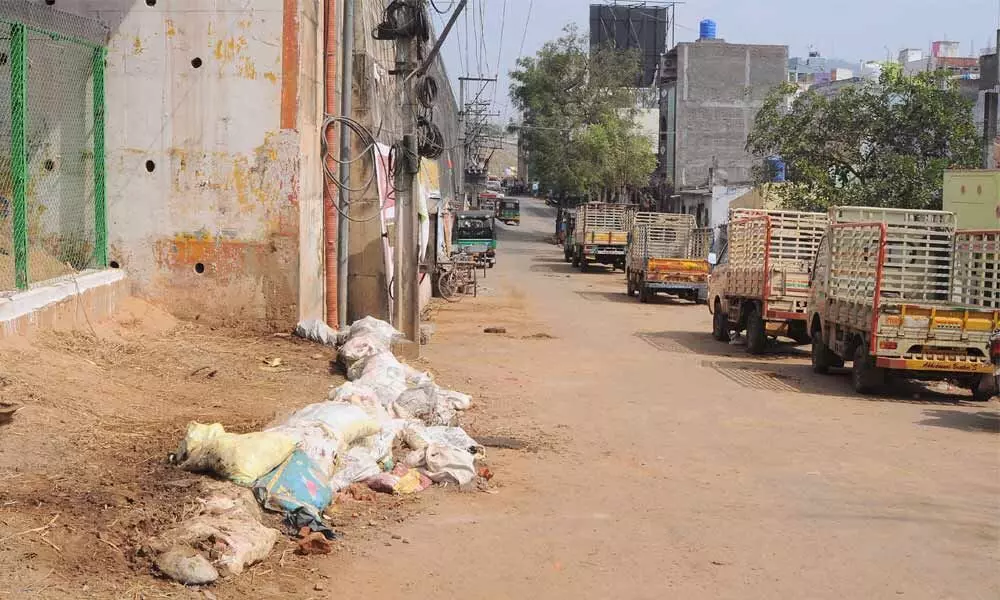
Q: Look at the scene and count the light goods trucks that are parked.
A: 4